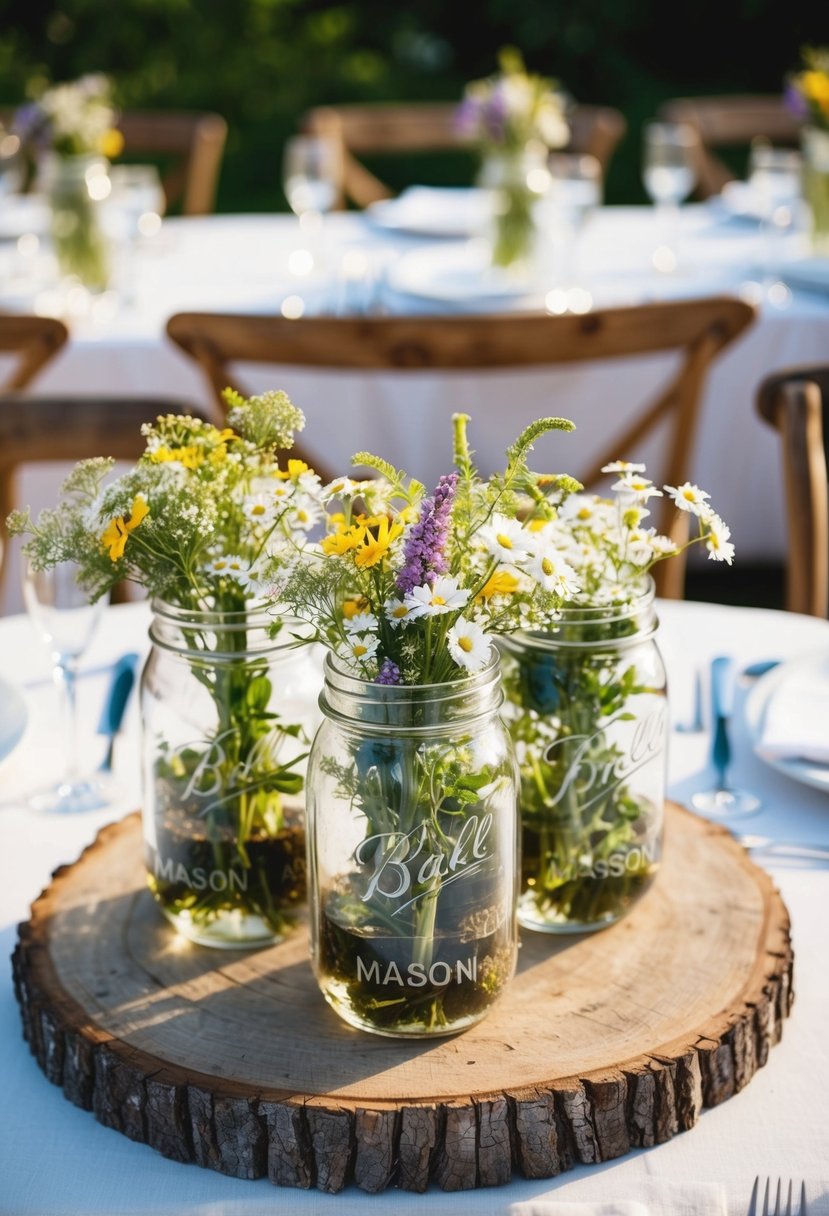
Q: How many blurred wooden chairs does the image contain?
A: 7